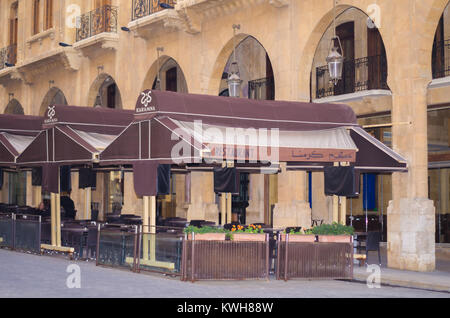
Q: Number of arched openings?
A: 7